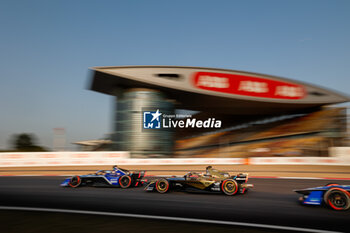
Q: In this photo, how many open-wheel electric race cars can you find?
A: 3